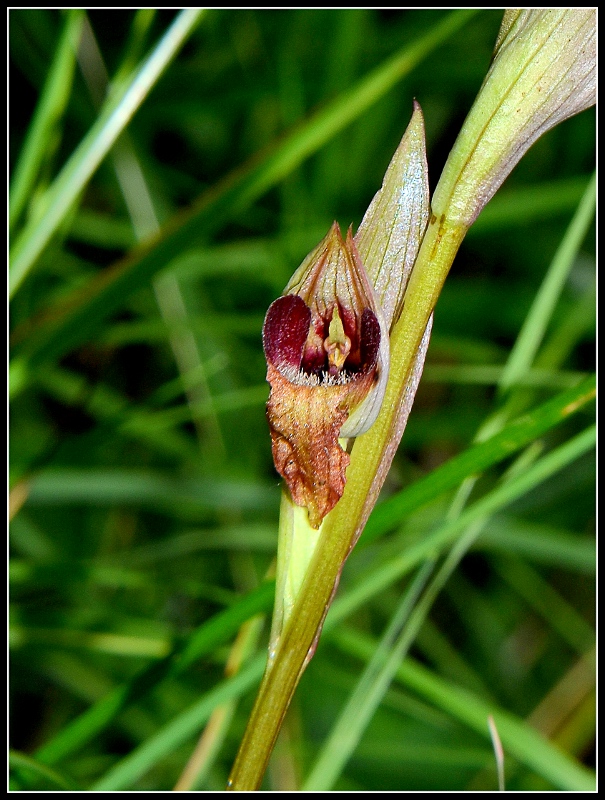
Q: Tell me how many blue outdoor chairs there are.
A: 0